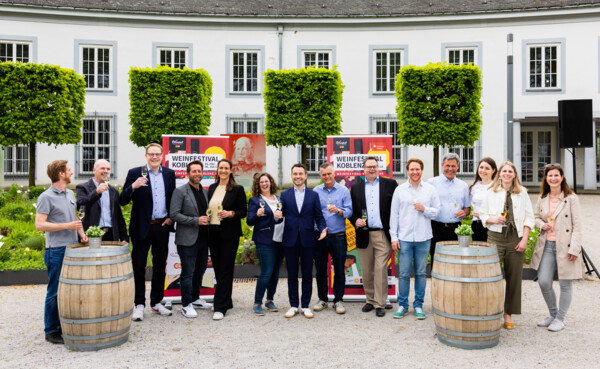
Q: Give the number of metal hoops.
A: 12